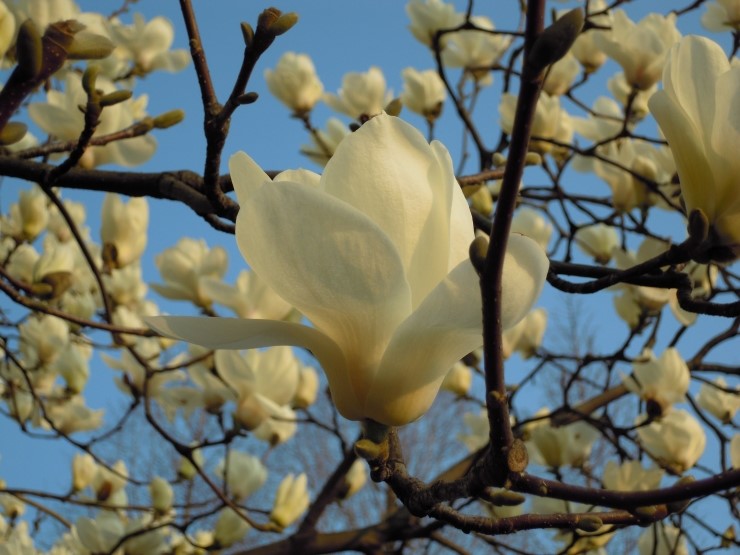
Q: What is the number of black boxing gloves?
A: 0